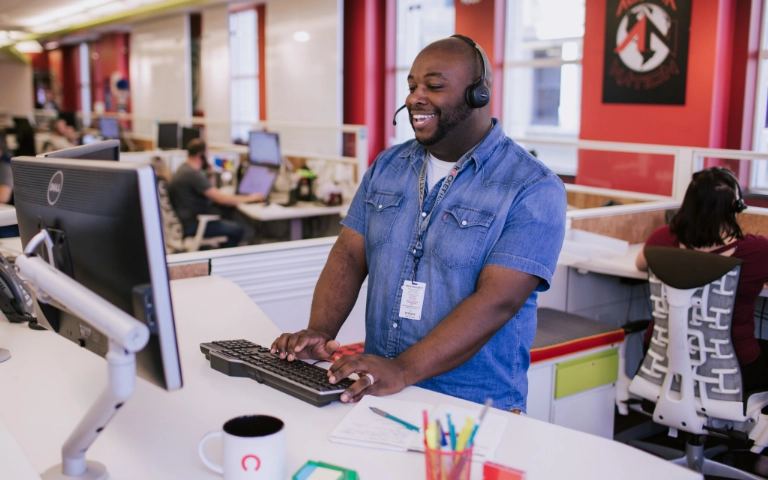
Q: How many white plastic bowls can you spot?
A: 0